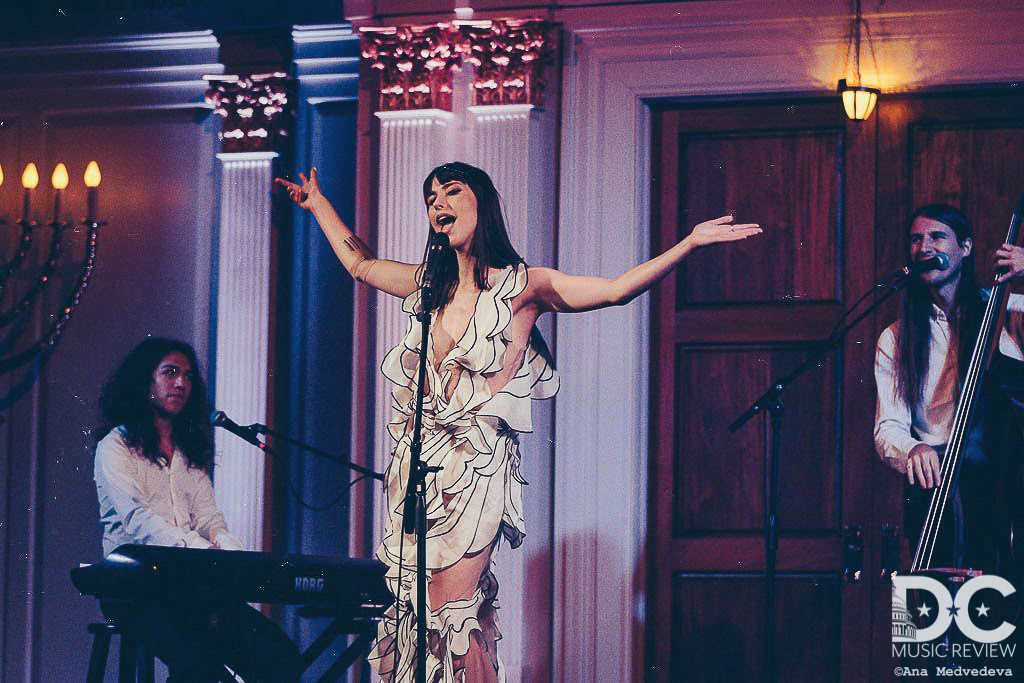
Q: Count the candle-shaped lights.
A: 4